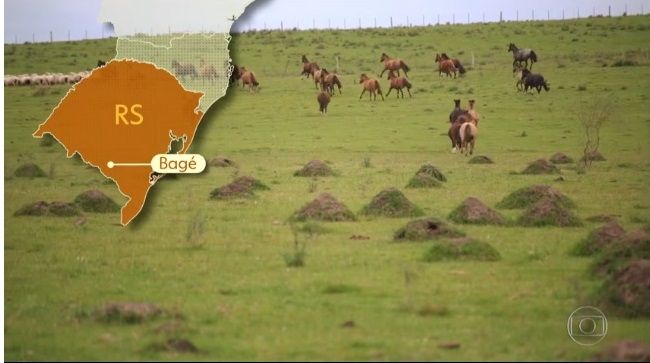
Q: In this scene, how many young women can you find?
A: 0